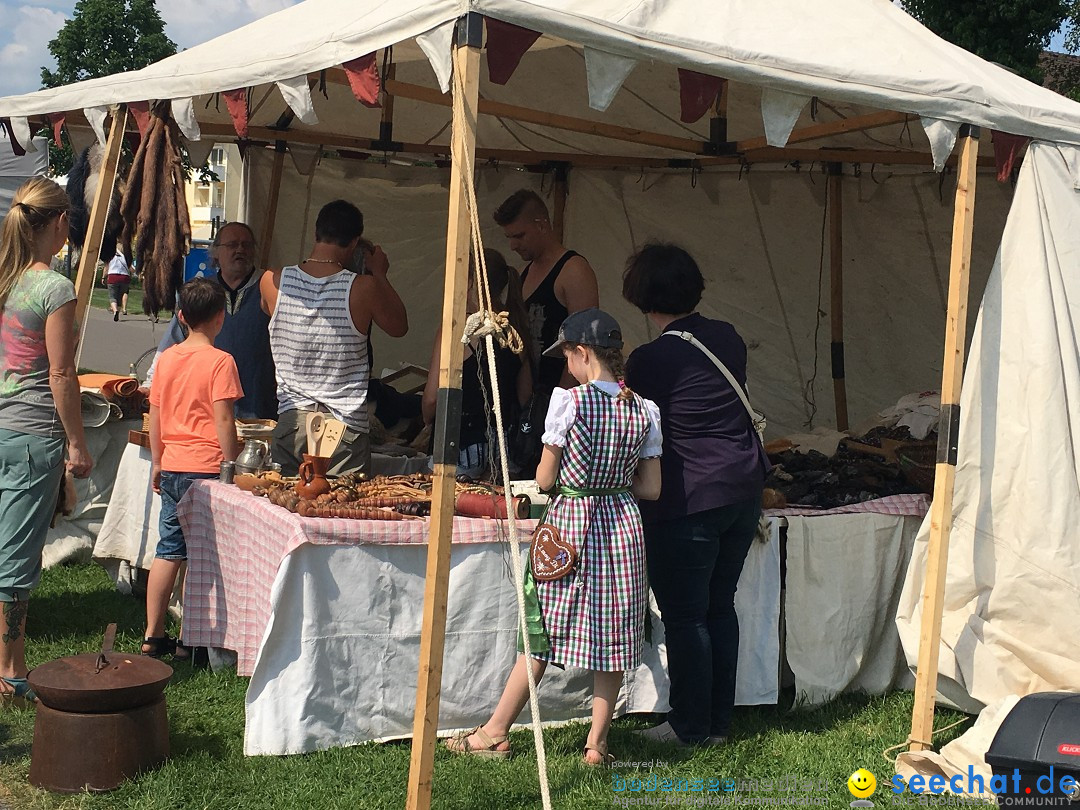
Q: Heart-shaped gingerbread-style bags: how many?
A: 1